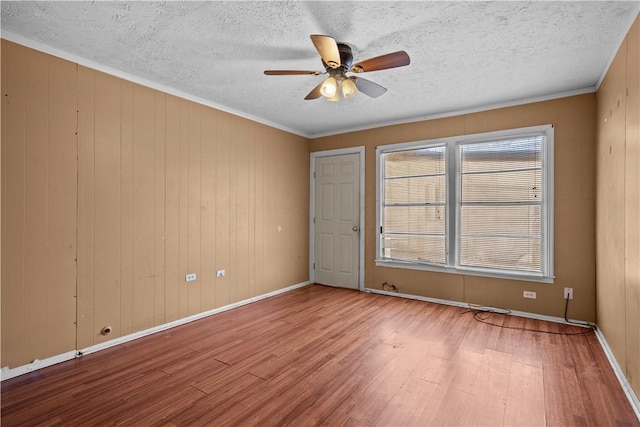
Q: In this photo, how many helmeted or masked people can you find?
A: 0